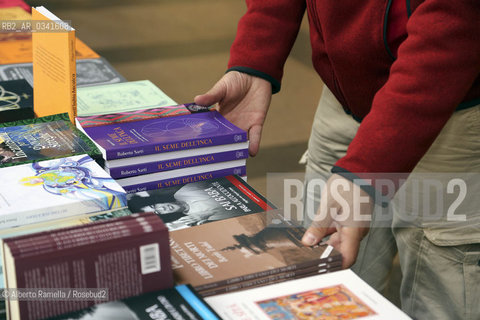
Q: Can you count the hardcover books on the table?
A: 0